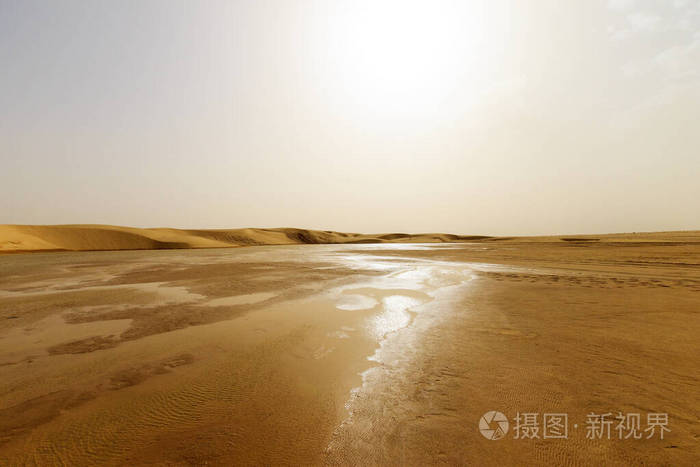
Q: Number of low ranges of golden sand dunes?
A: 1